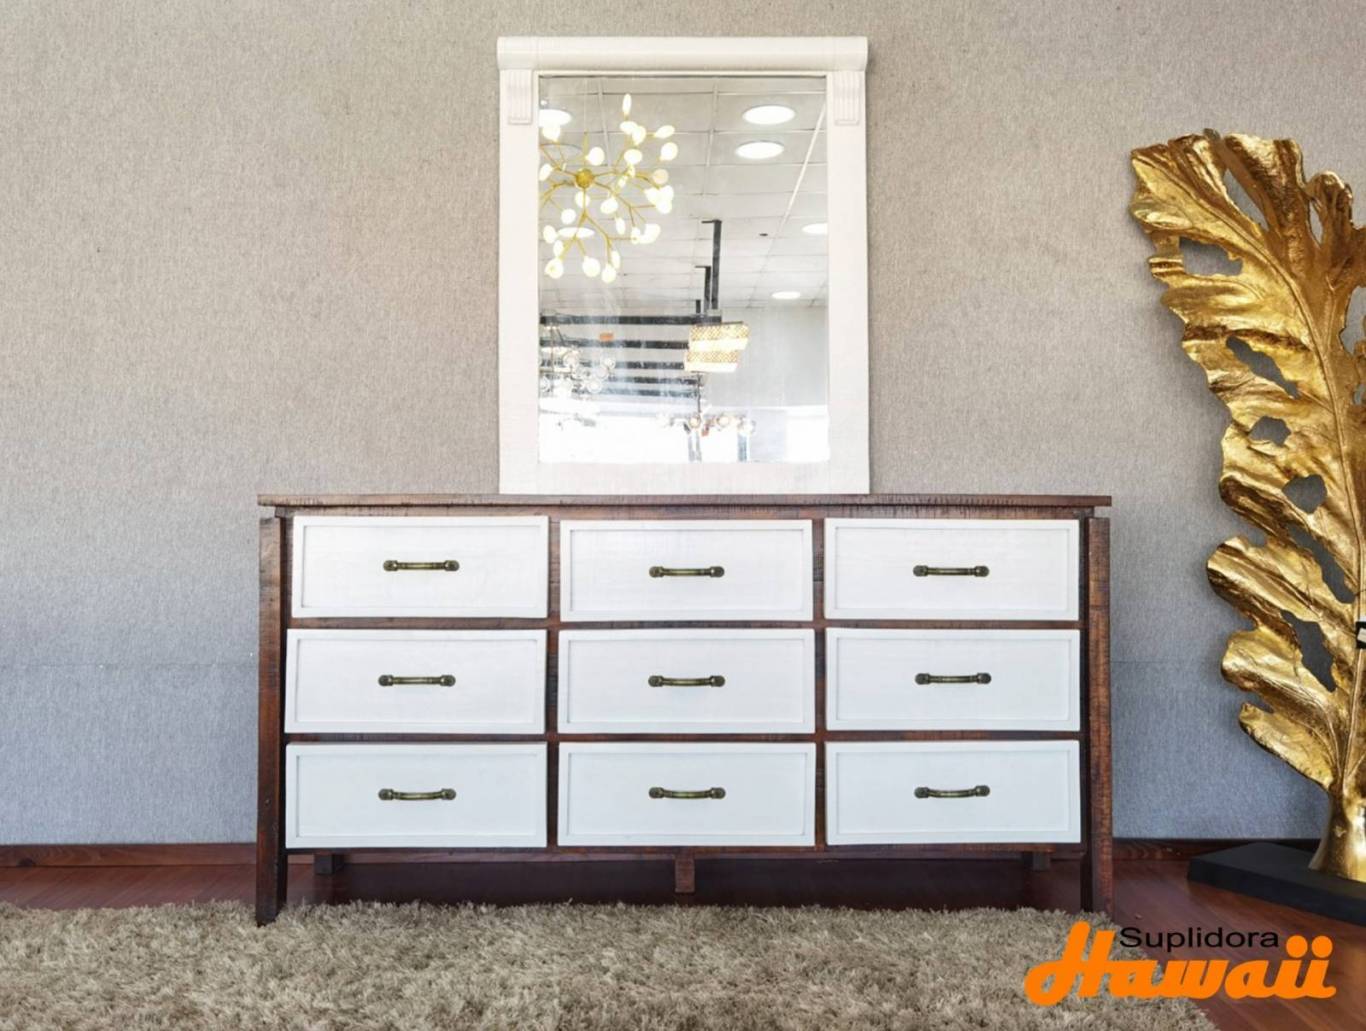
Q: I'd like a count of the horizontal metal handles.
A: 9